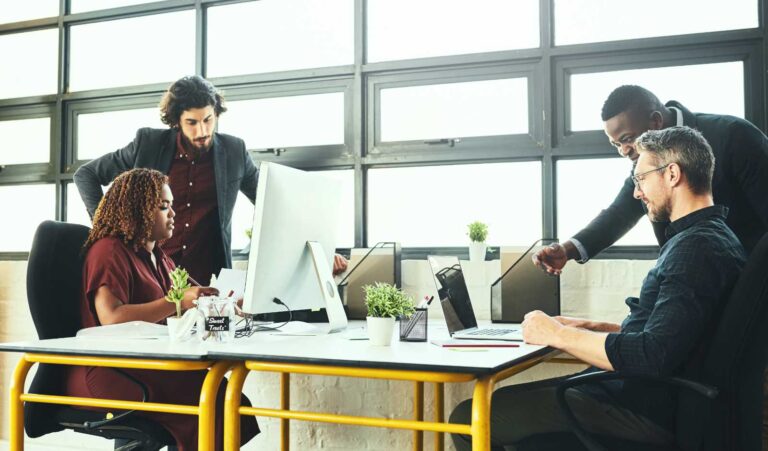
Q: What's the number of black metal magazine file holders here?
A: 2